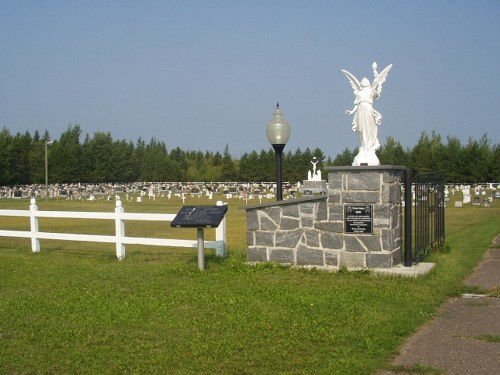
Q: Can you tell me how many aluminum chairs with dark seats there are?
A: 0